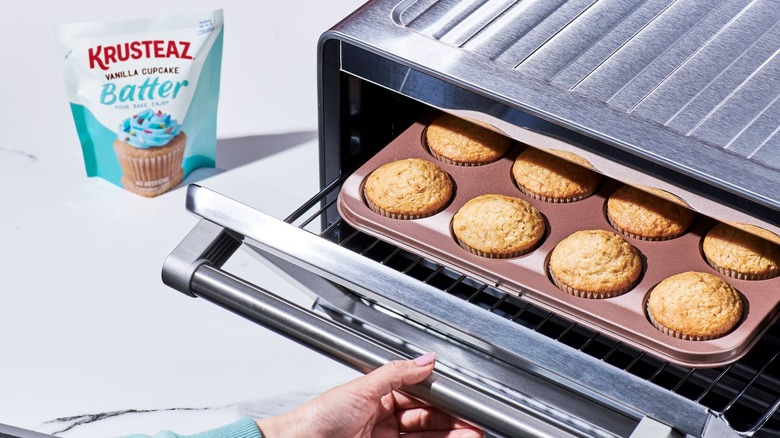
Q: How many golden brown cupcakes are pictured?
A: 8